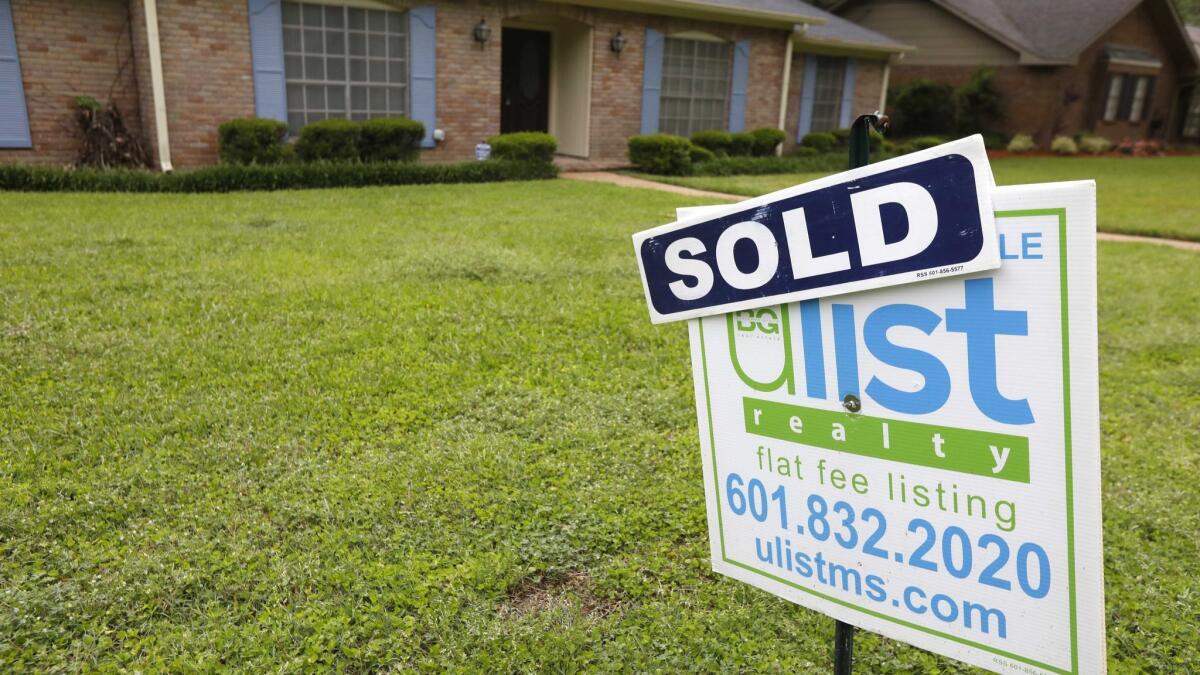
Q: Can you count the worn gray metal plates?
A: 0